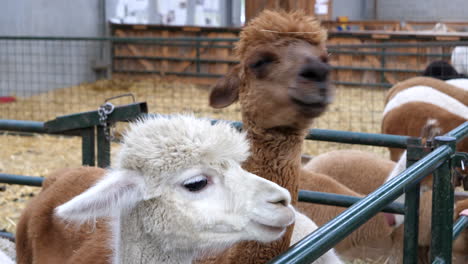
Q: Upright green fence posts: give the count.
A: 4